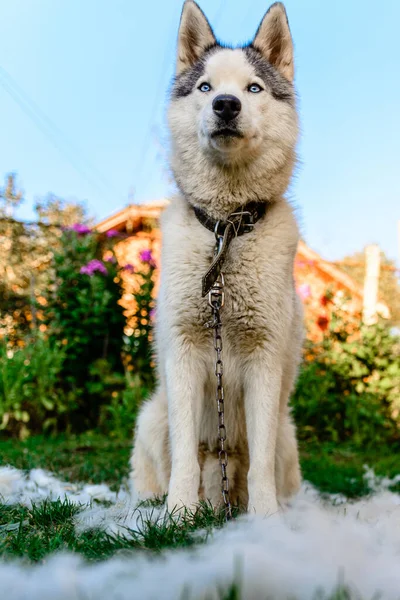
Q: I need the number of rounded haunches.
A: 2